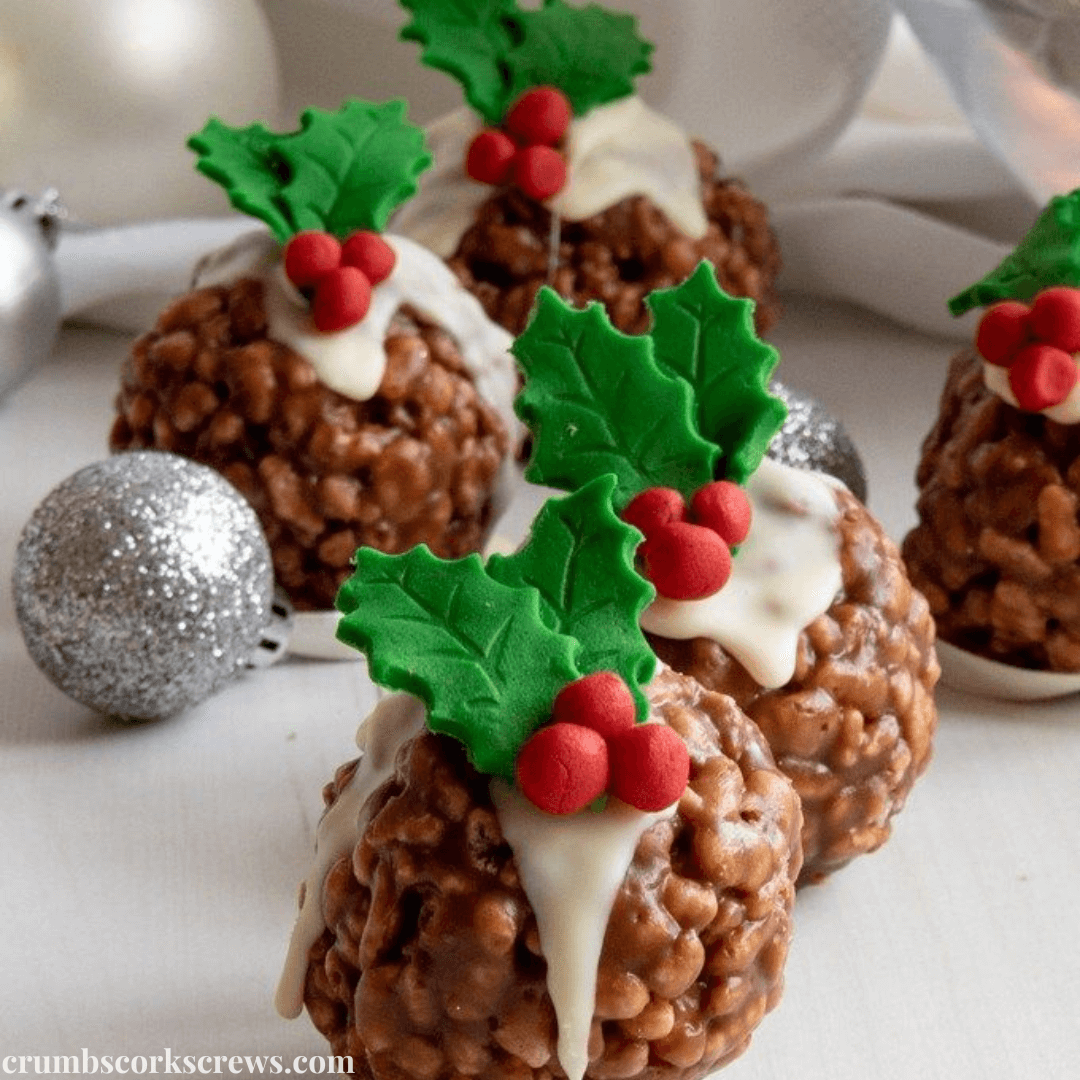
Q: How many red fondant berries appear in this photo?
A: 15